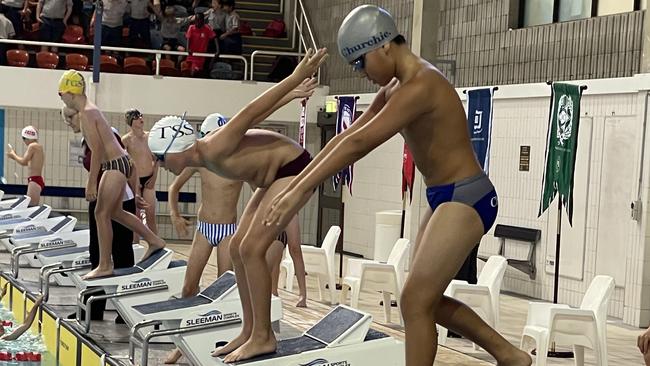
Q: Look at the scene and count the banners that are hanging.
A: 5